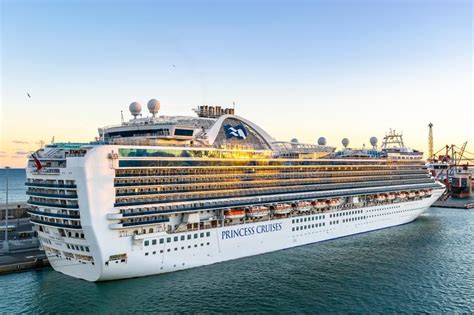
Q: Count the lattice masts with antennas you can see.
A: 1